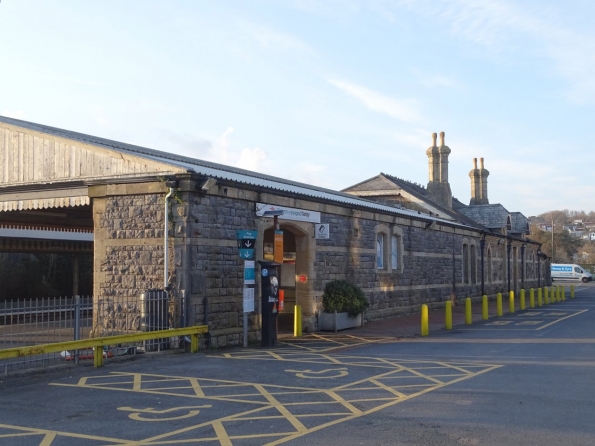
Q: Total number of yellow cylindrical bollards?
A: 15